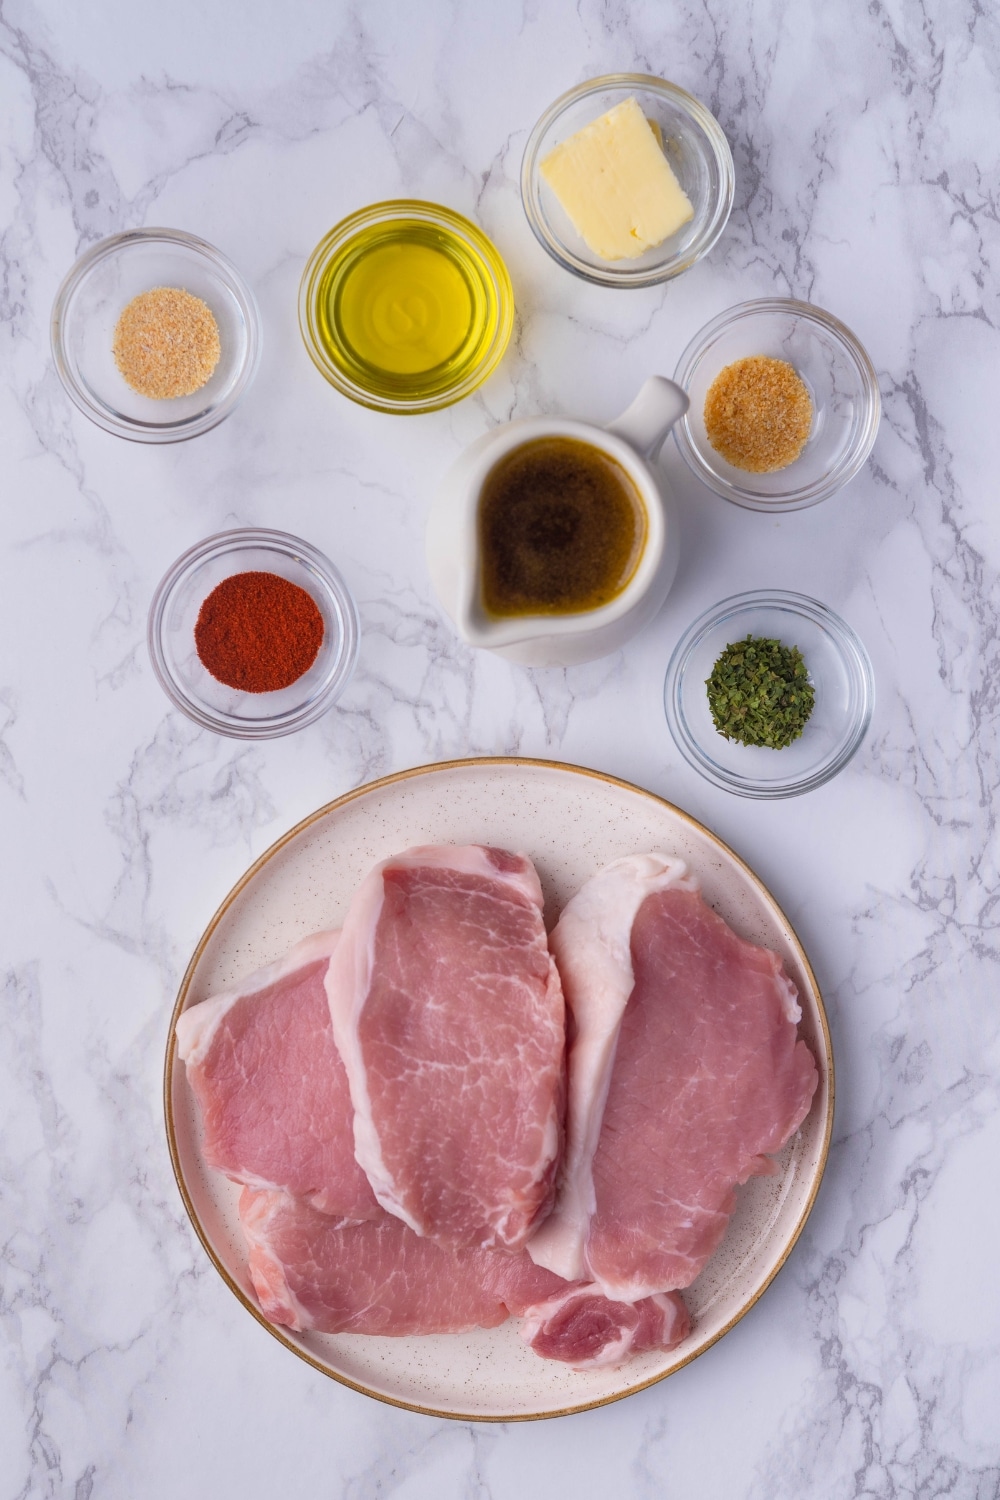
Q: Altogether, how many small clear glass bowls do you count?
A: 6